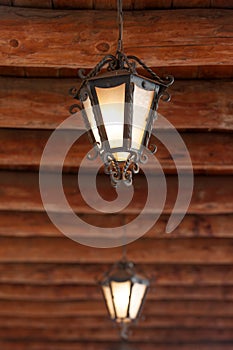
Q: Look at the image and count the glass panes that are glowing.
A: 6